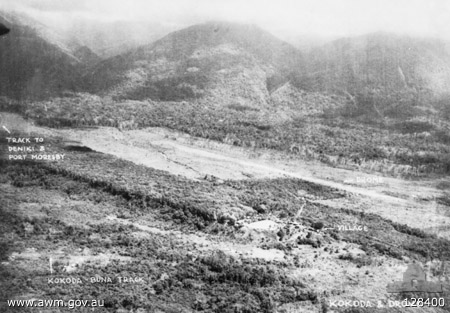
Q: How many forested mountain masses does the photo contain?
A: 3